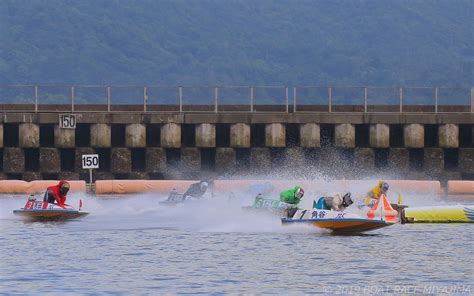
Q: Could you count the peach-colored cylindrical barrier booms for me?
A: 4